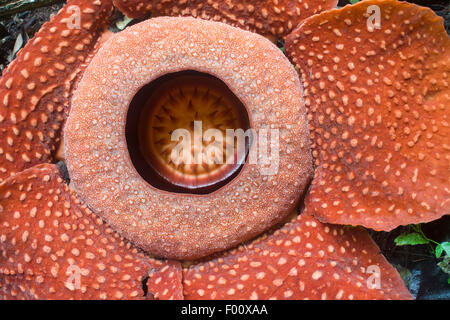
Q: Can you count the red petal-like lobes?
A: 5